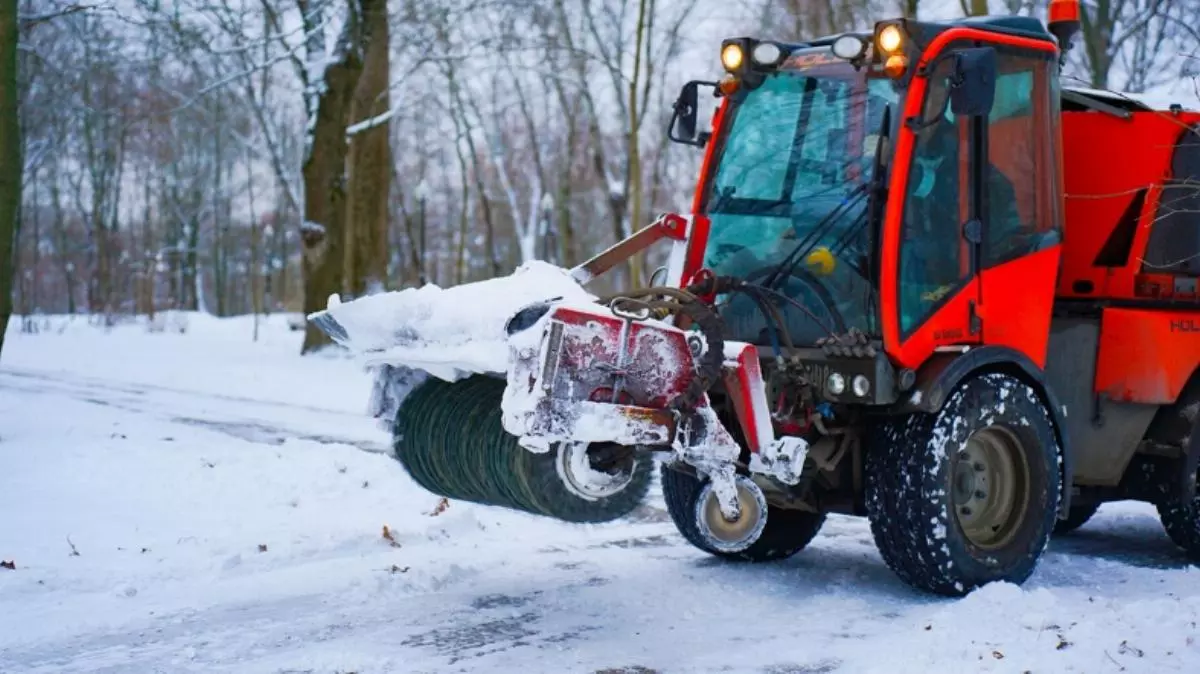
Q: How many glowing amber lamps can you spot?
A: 2